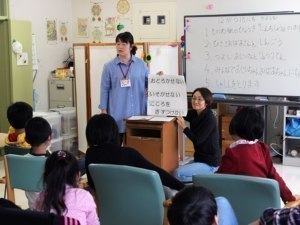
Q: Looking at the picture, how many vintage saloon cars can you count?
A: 0